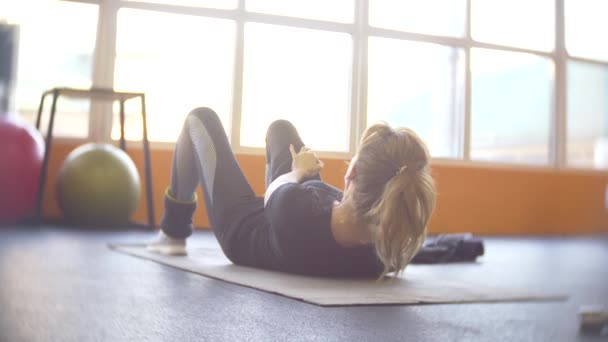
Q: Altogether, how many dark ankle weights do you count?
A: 1